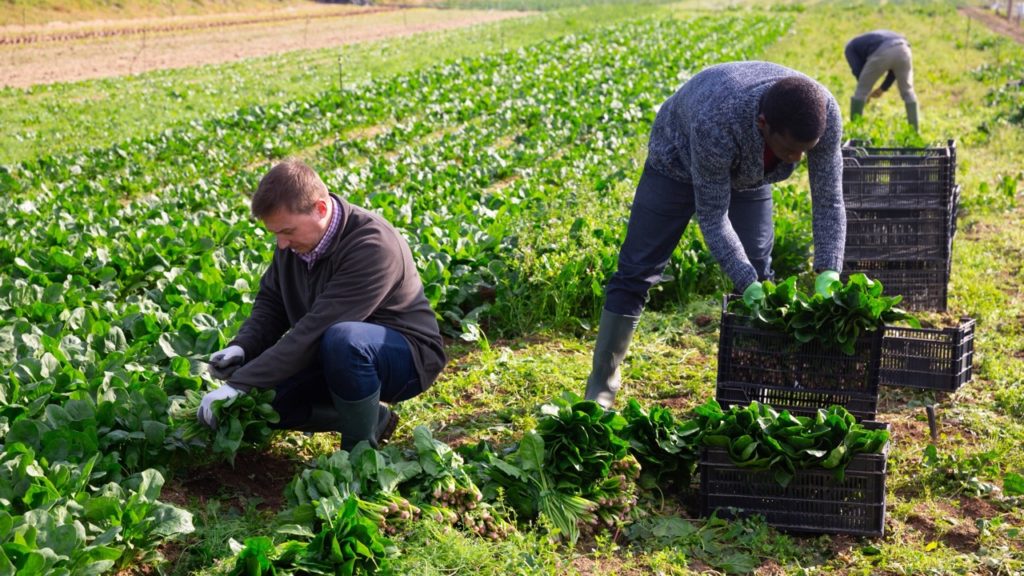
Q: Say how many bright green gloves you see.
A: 2